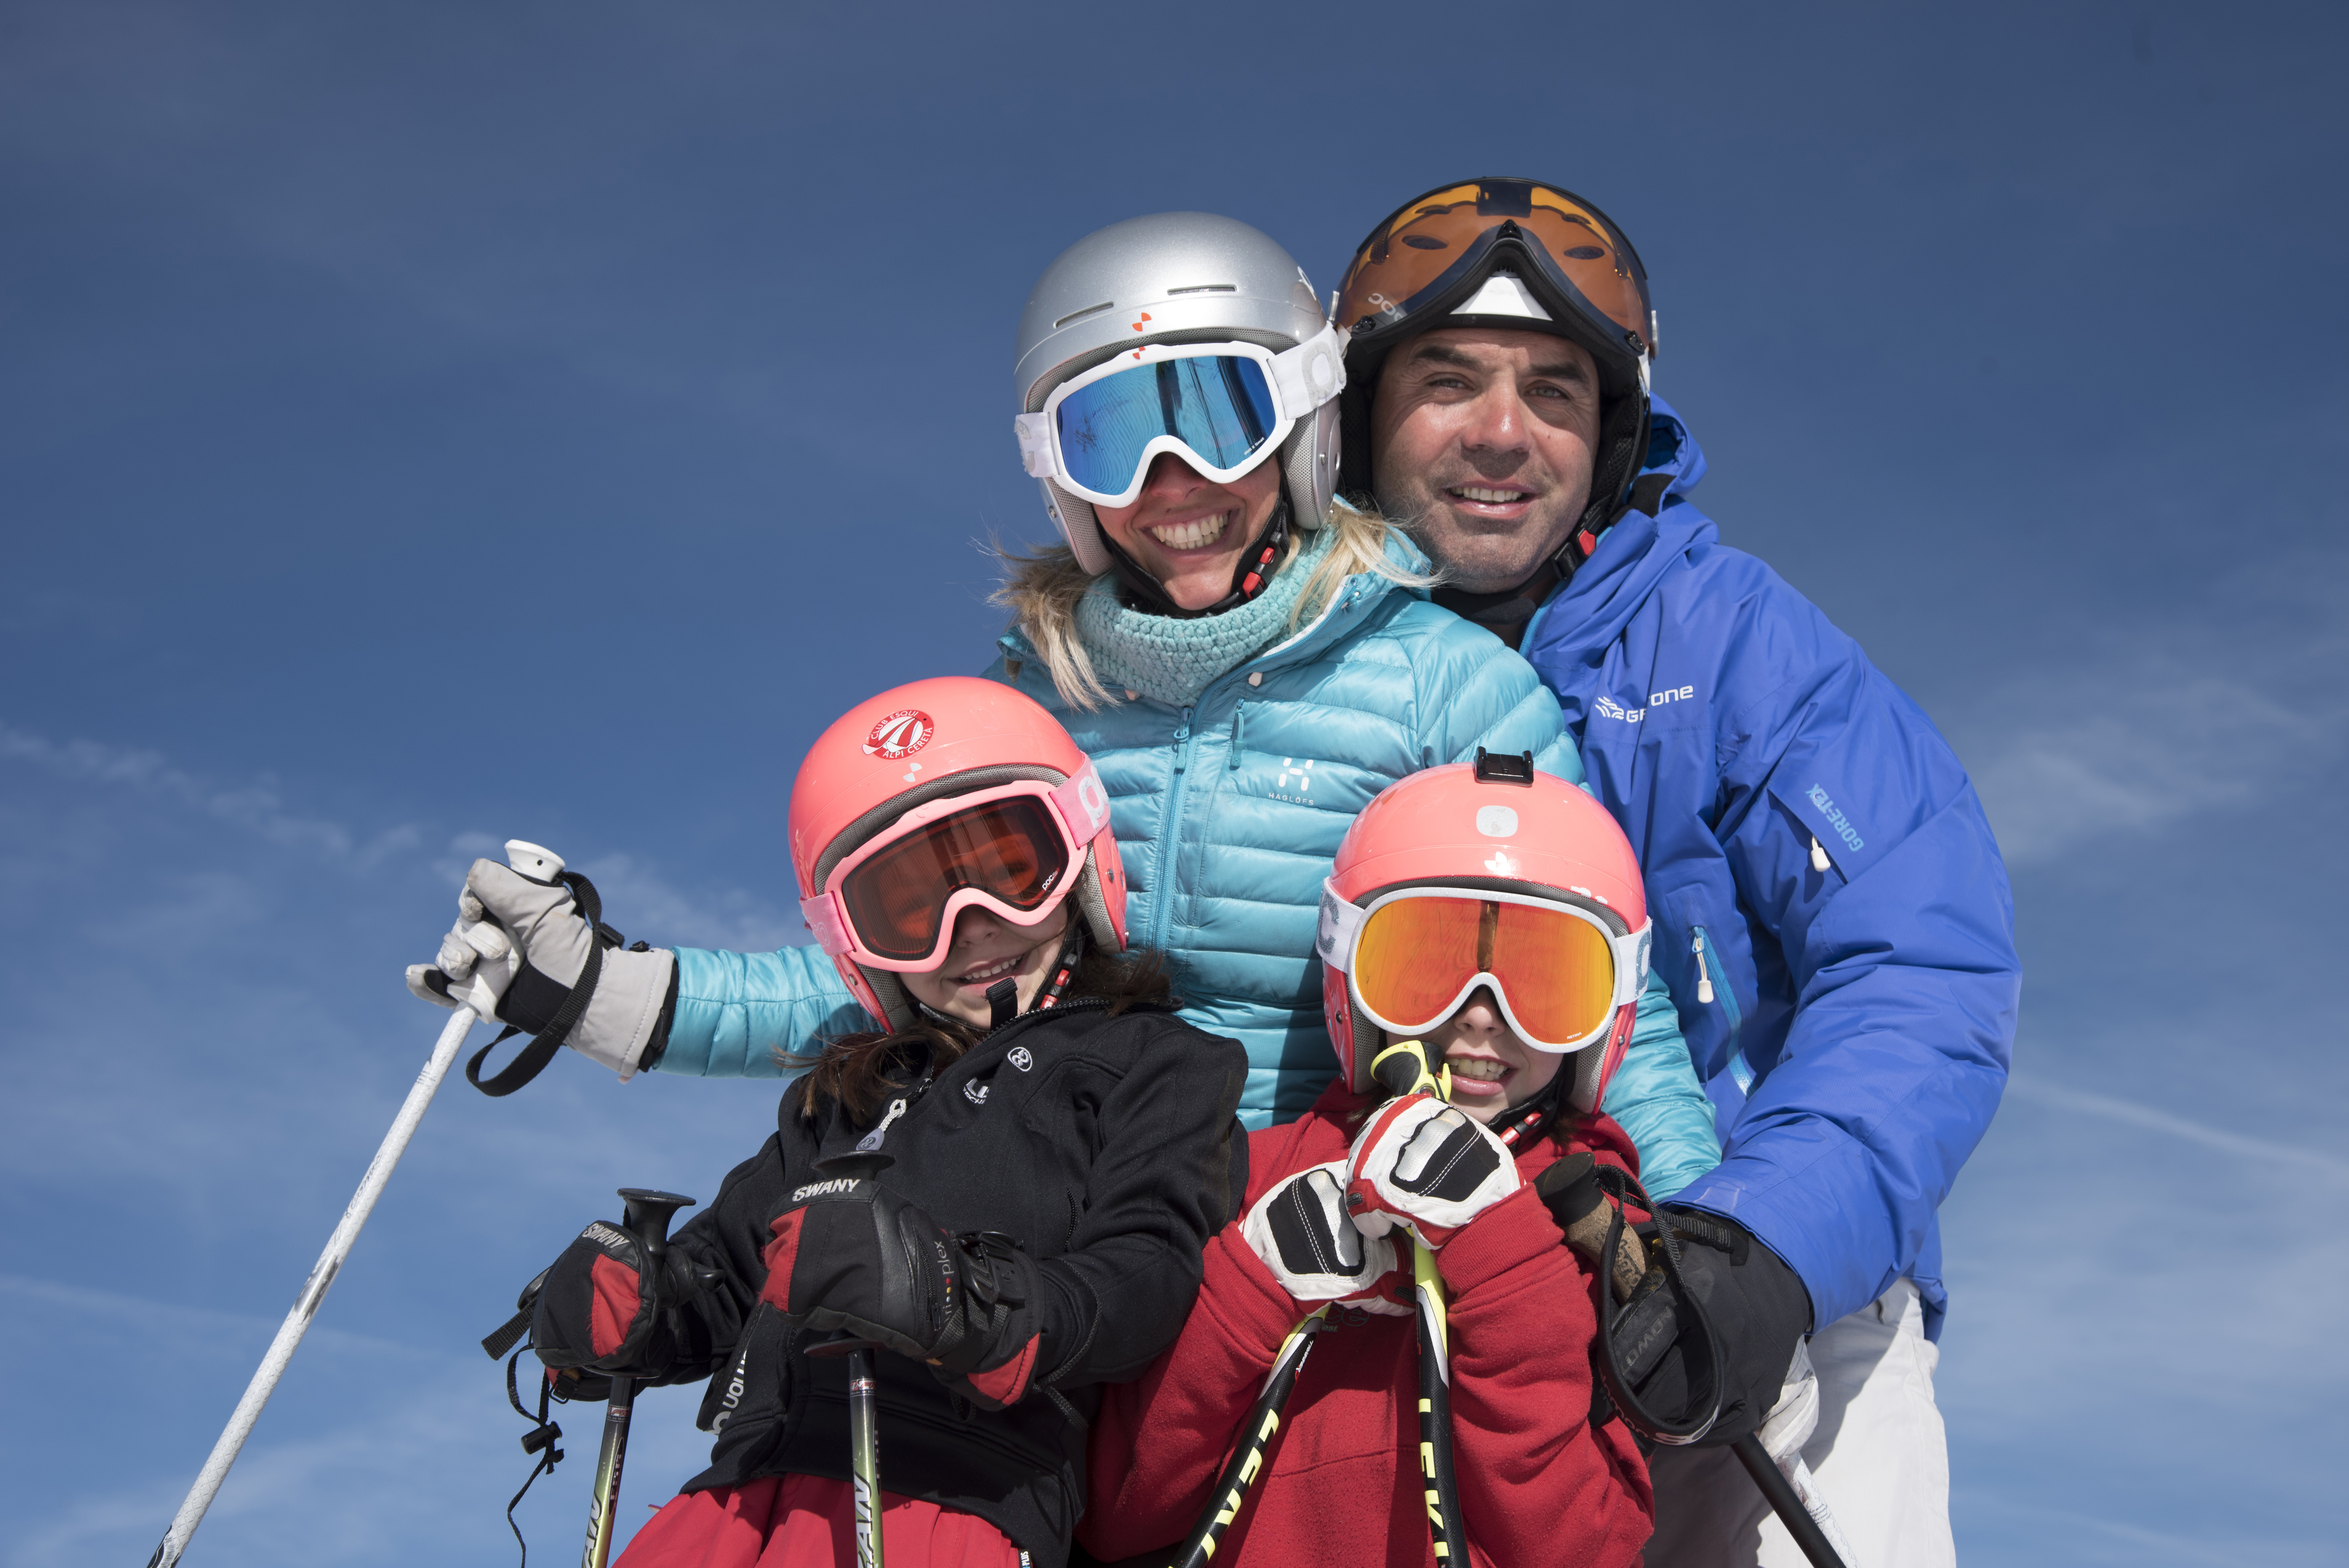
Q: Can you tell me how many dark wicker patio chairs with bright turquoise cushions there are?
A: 0